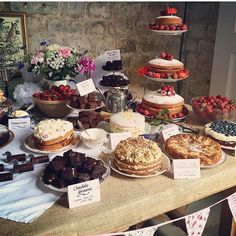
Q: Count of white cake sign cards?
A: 7